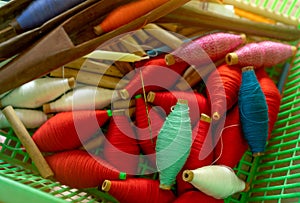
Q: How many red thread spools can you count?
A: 12